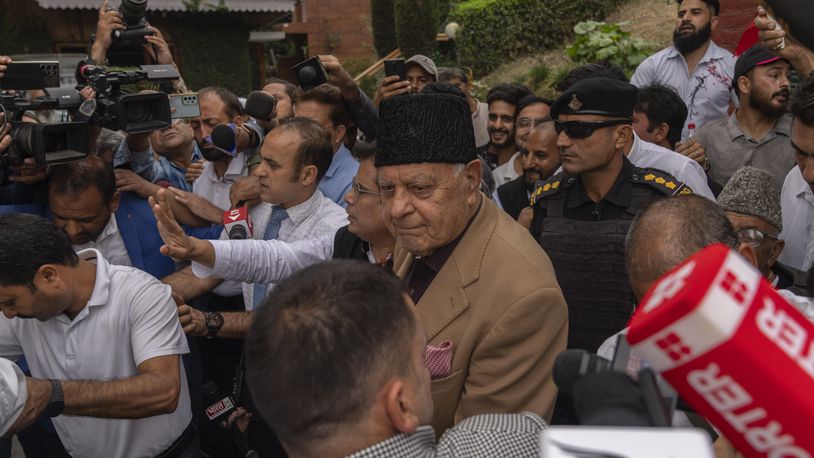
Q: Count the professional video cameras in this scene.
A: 2